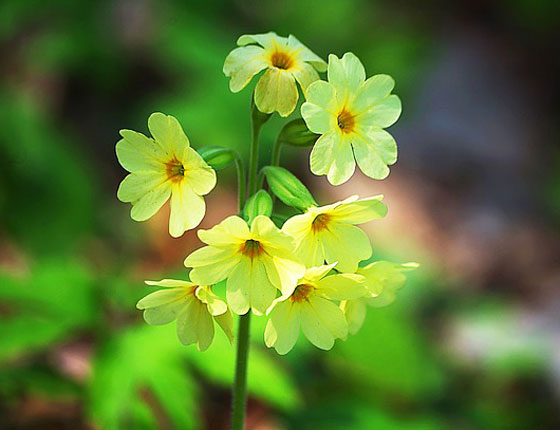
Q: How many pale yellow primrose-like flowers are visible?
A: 8